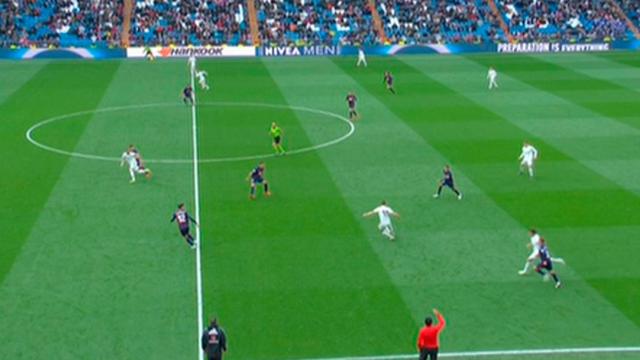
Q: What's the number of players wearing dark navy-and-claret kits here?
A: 8